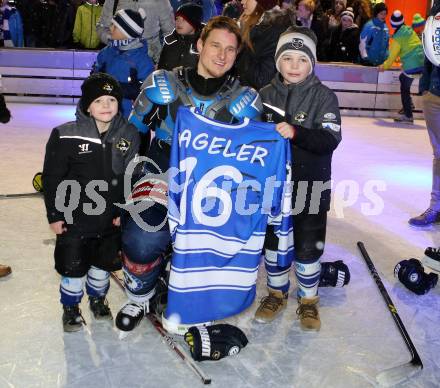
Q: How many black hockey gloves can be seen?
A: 3